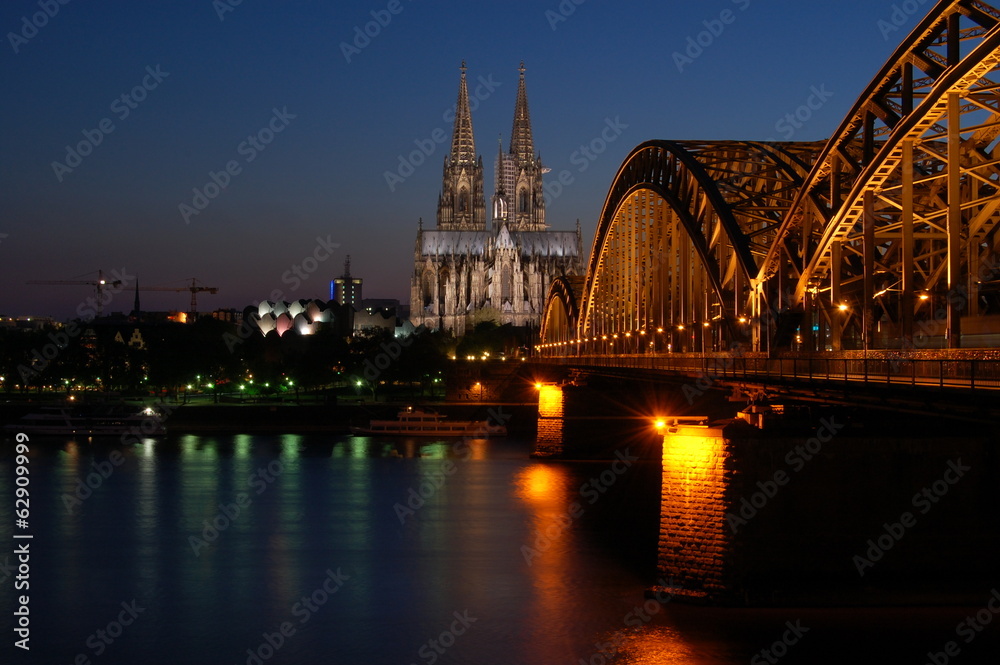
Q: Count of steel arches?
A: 3